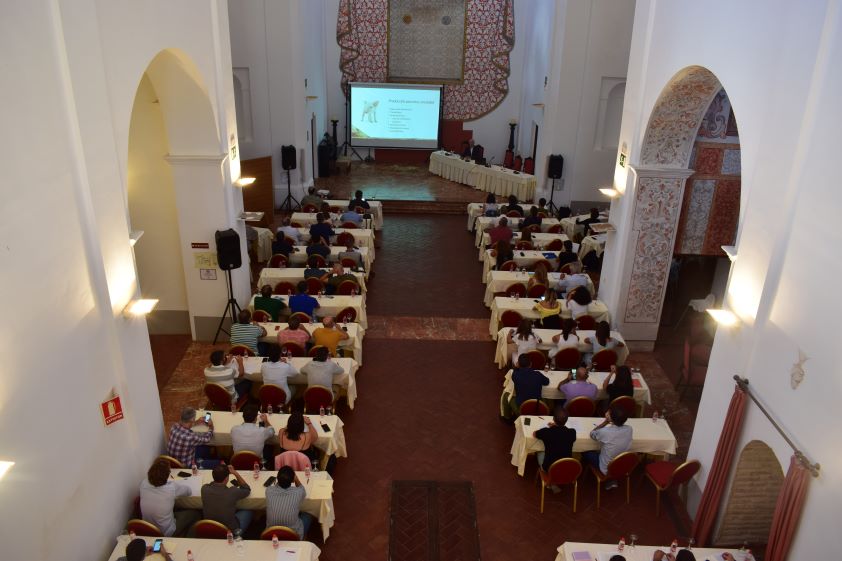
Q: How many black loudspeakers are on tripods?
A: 3